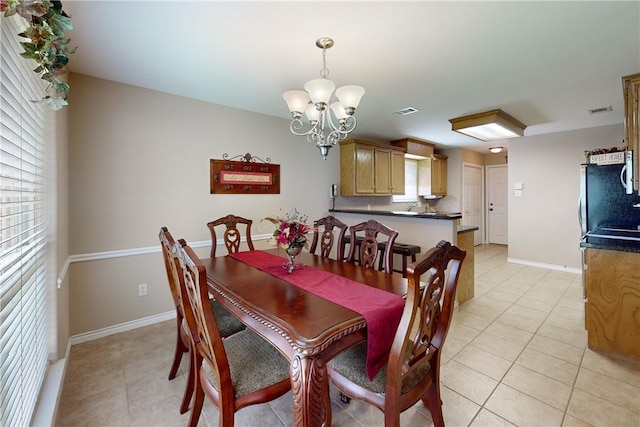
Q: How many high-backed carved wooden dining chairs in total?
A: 6